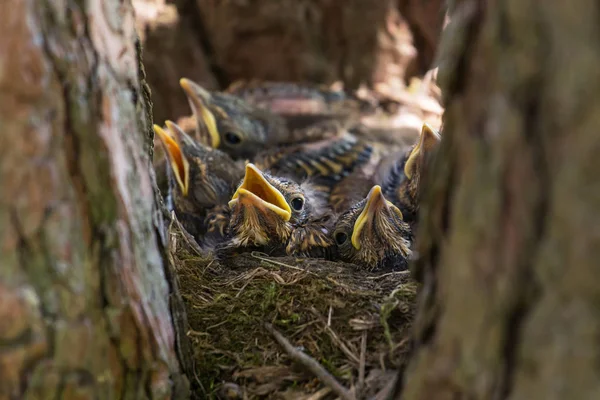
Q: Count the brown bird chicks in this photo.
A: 5